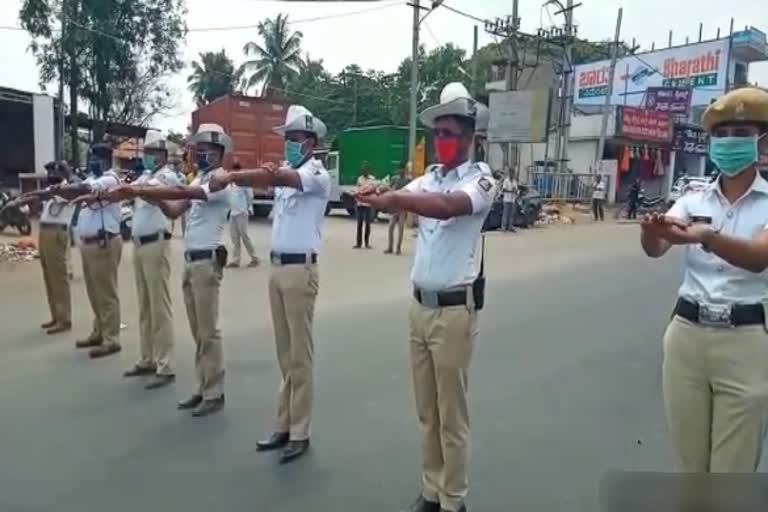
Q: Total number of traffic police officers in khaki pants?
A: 7